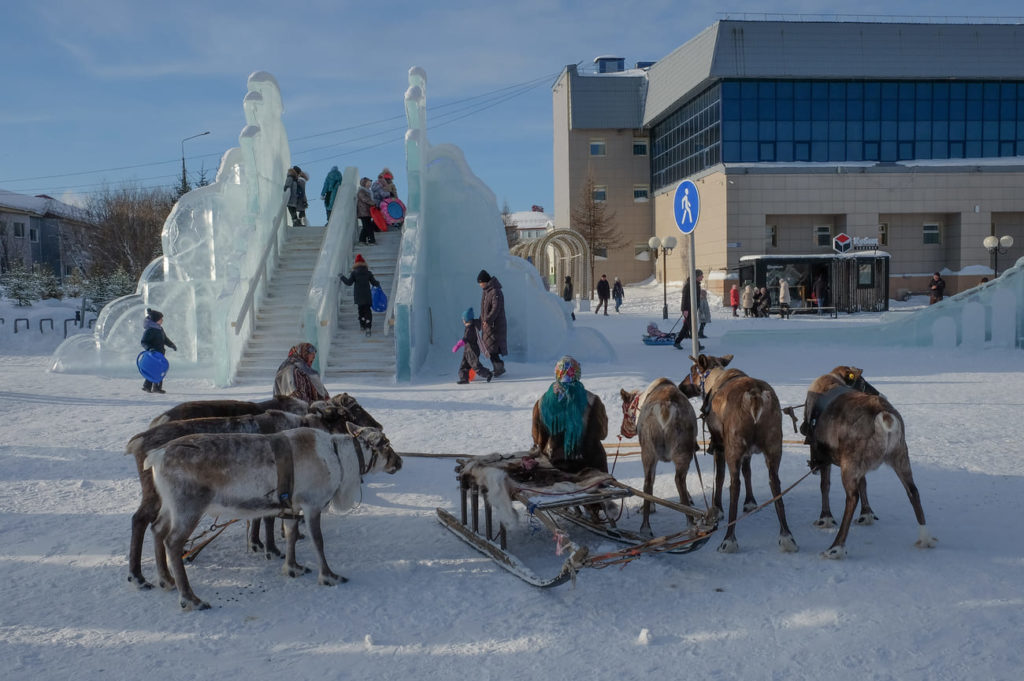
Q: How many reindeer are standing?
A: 6